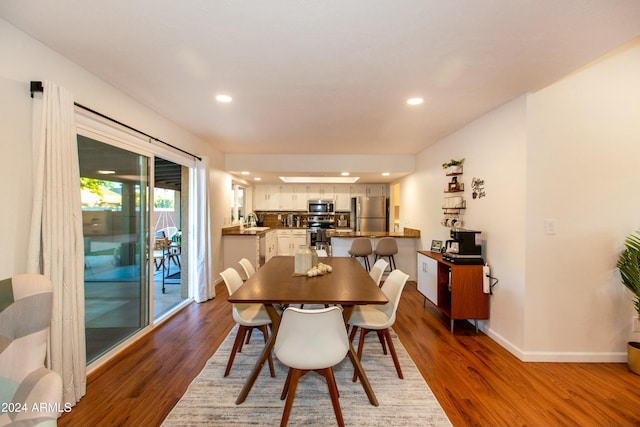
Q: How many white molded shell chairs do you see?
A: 5